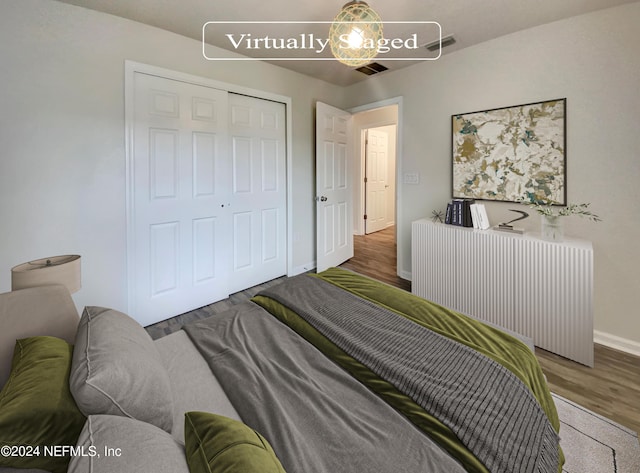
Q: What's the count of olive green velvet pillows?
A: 2